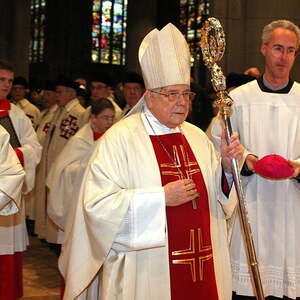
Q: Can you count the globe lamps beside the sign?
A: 0